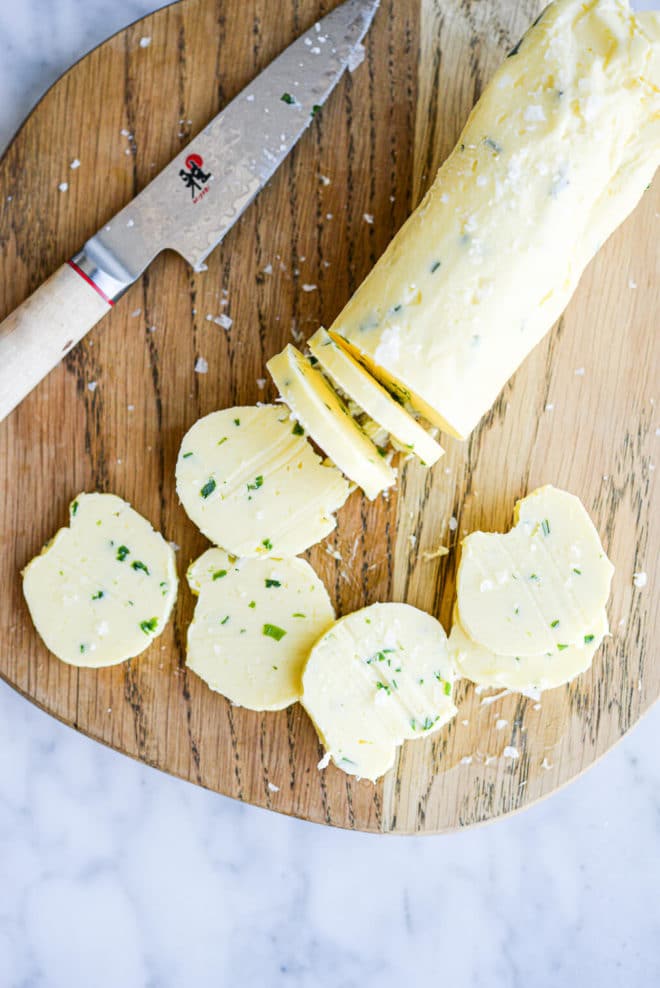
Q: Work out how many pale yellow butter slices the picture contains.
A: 8